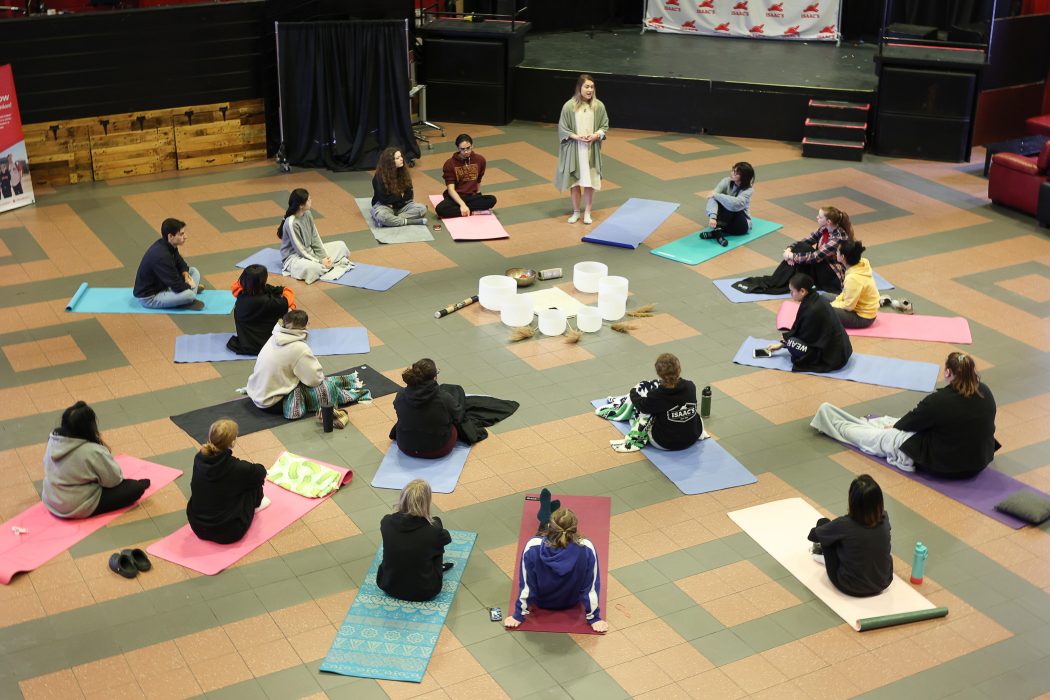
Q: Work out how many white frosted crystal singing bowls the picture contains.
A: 7